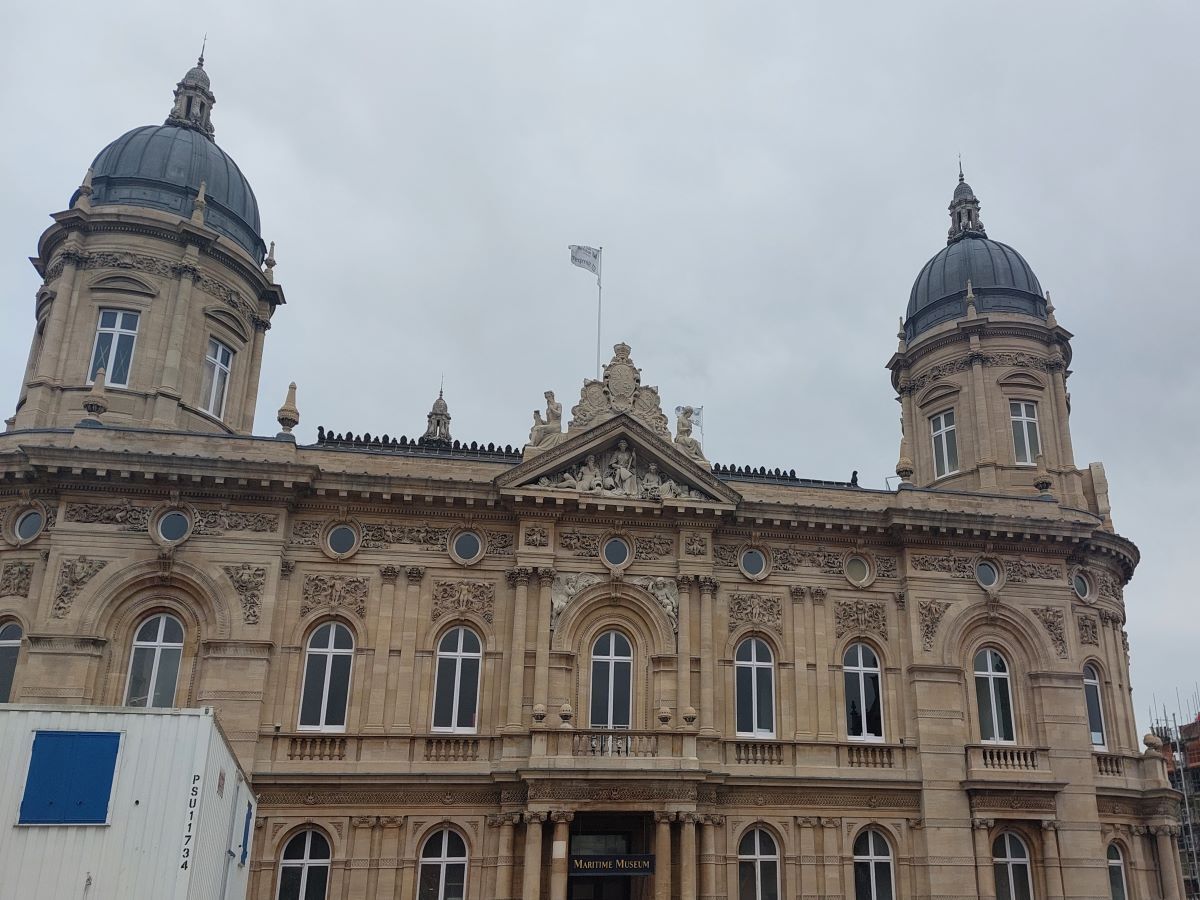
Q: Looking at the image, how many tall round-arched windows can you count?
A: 15